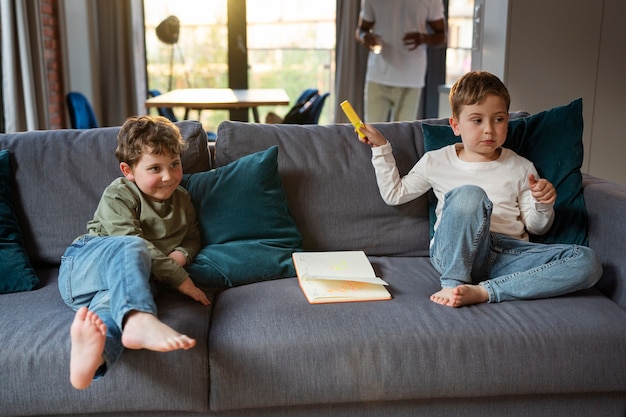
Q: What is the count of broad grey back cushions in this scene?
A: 2